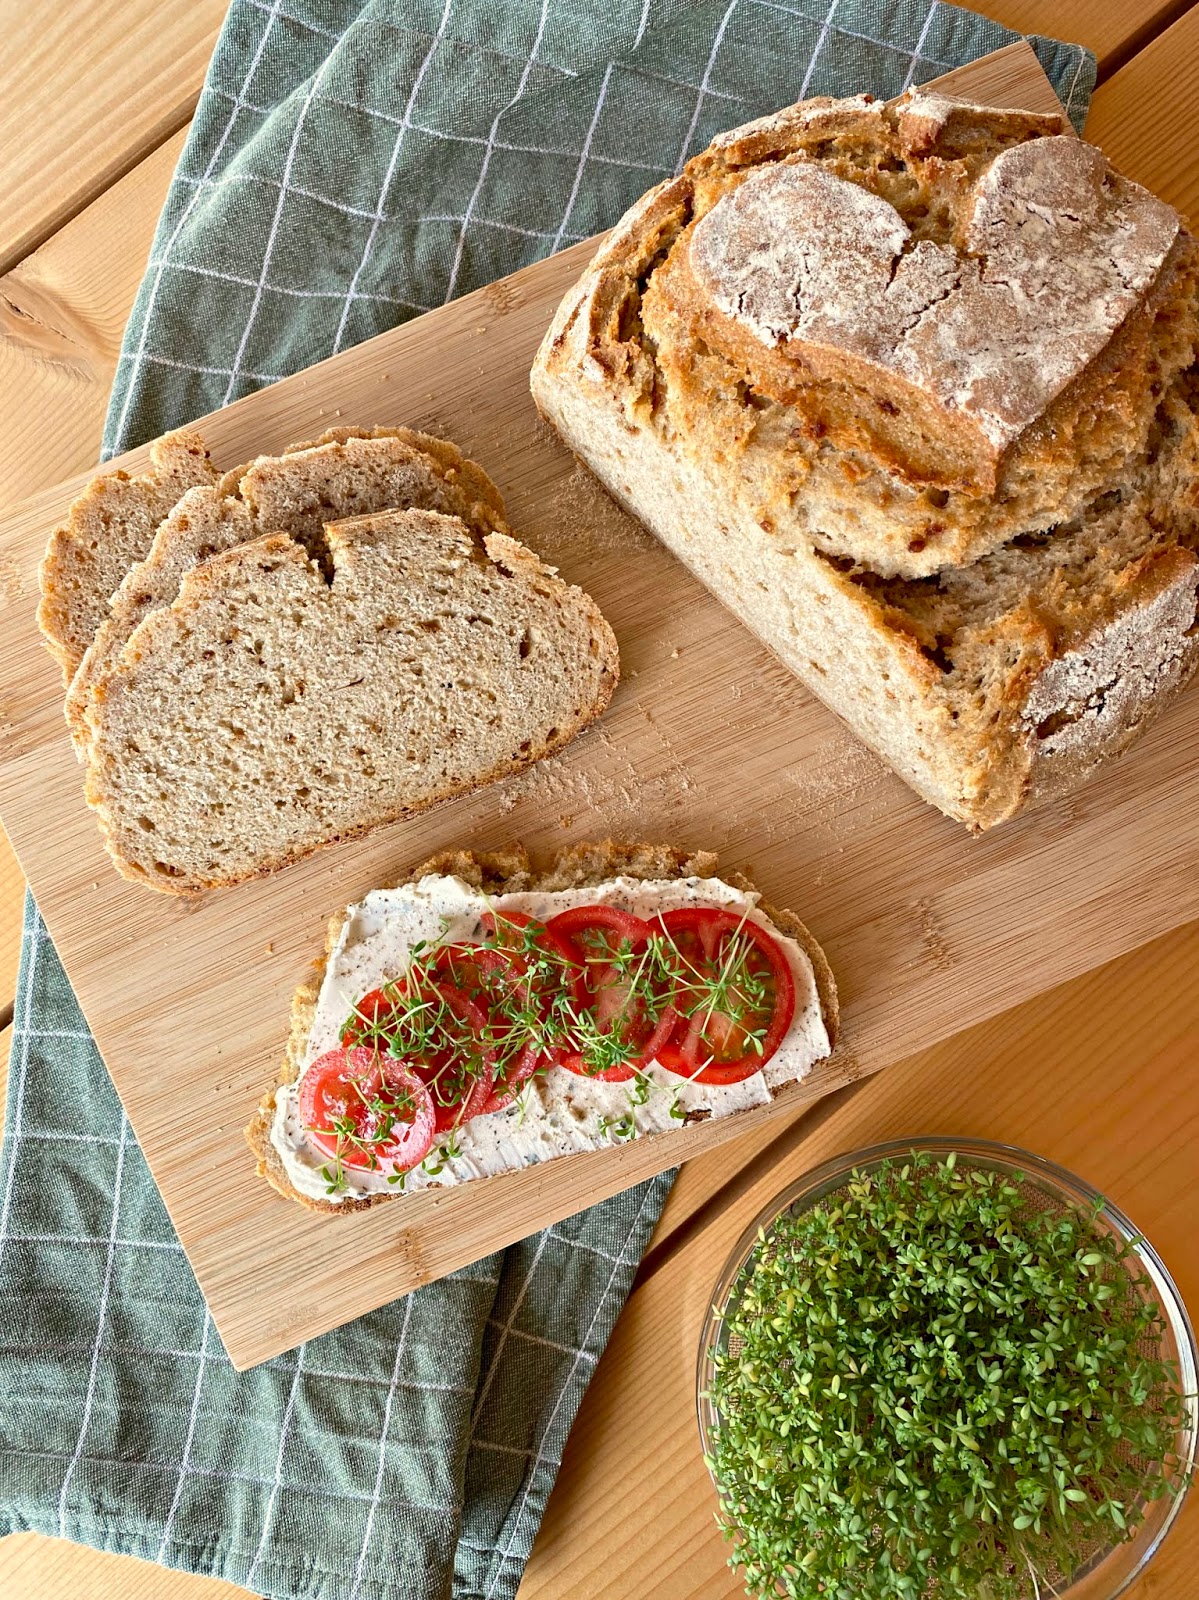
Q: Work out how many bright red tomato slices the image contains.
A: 6